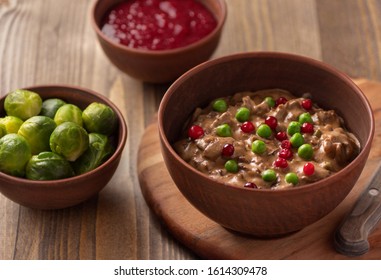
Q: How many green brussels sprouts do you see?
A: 11